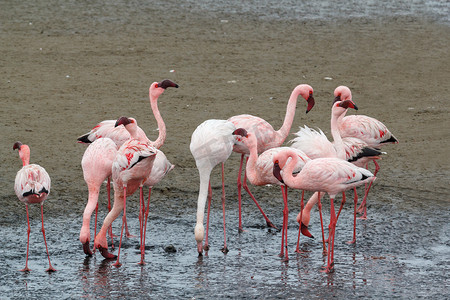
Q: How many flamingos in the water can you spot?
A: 12